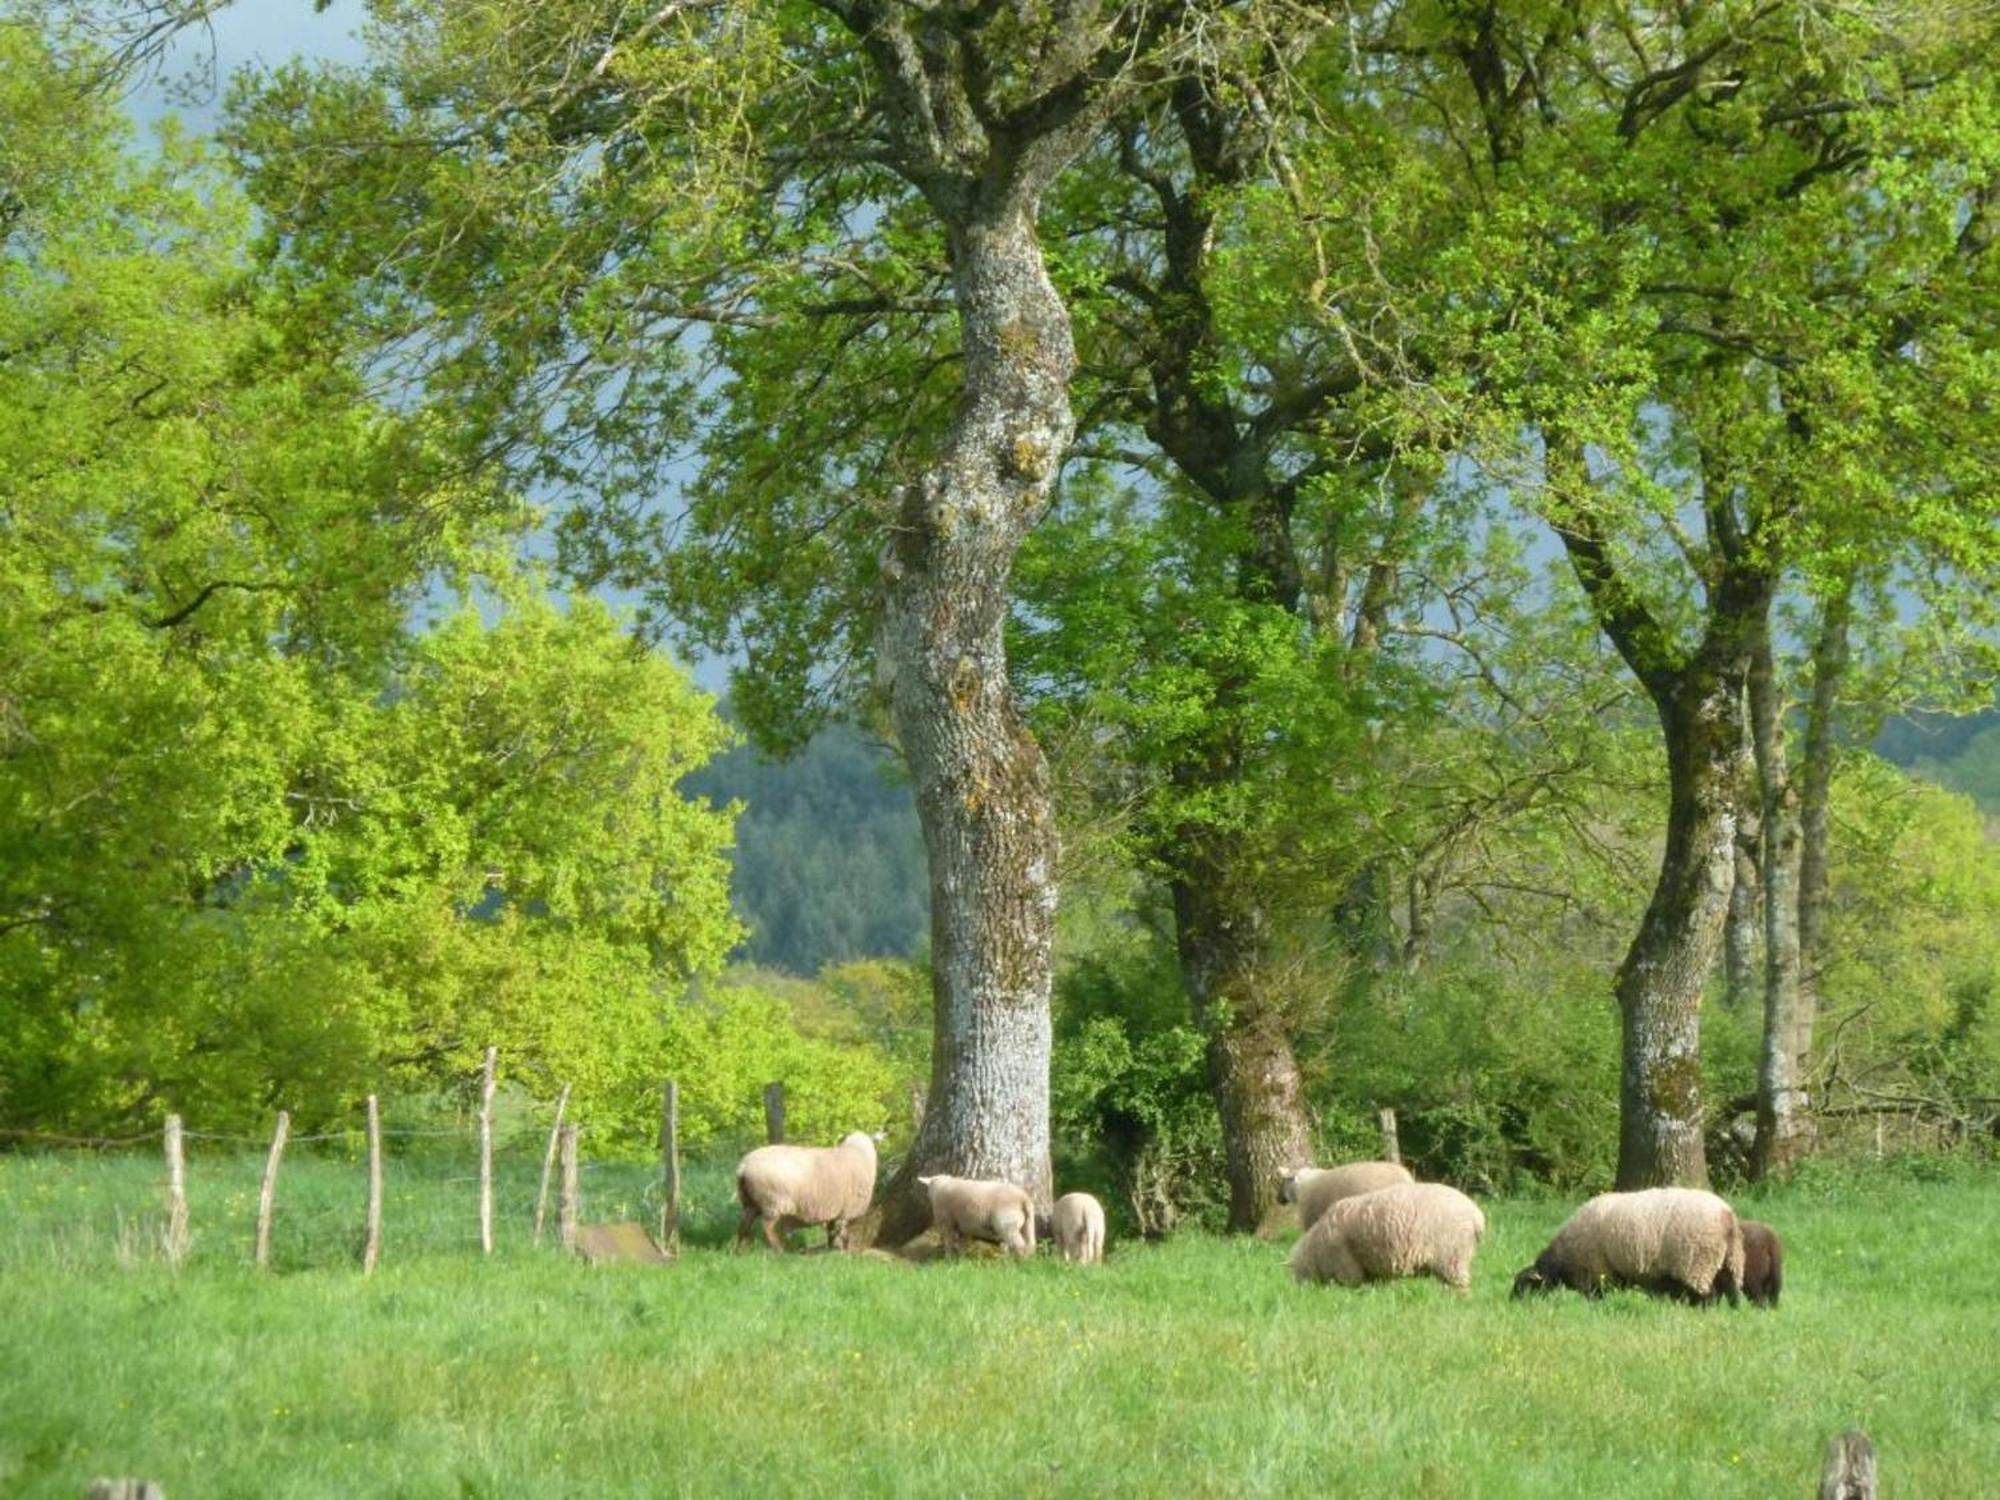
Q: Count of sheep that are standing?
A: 7